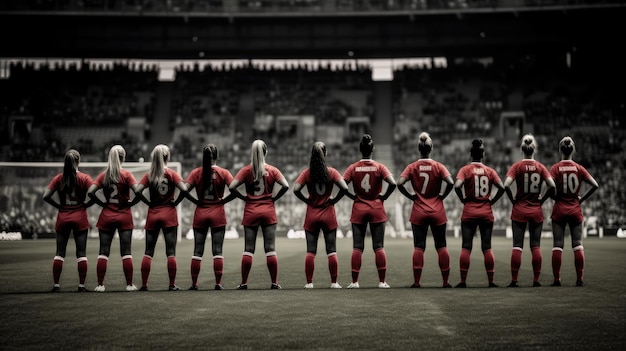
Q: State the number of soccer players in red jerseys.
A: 11